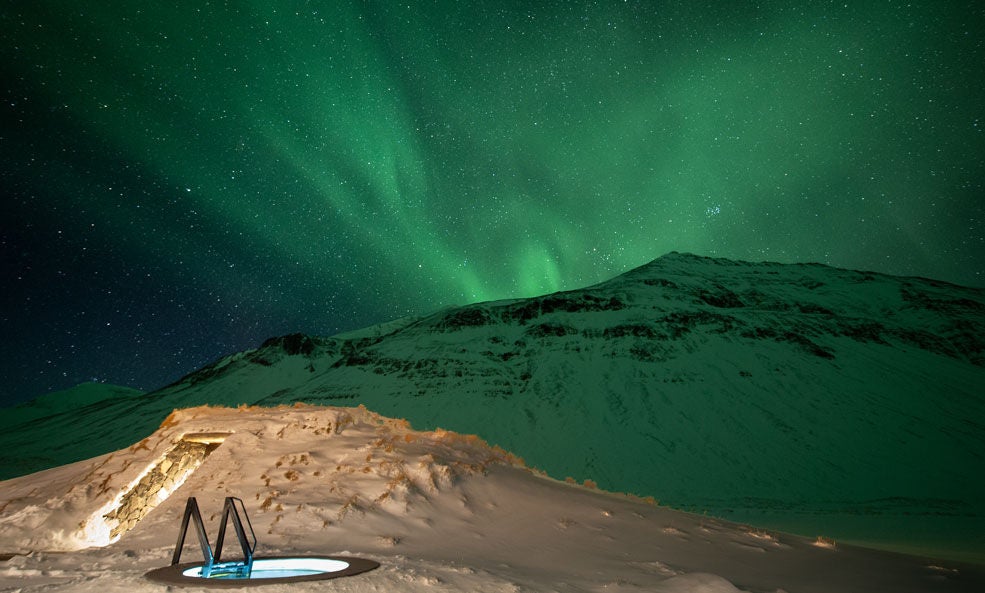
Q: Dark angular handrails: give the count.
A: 2